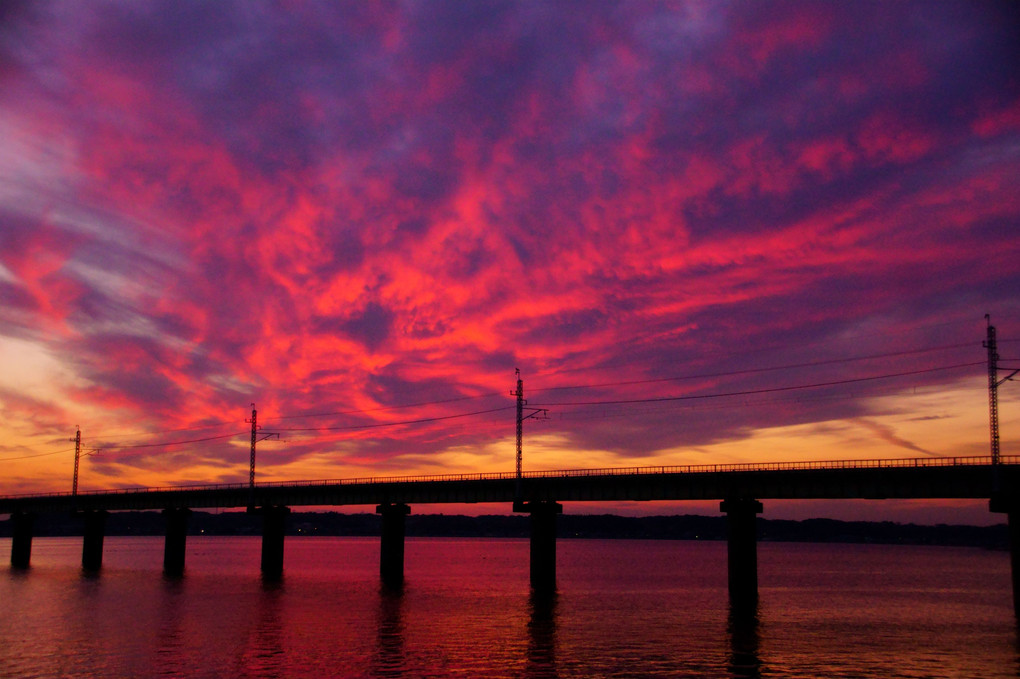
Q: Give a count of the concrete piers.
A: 8